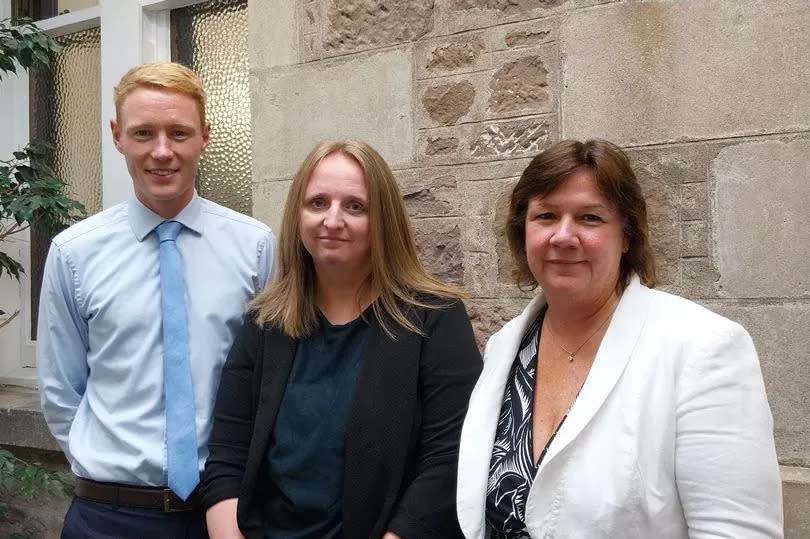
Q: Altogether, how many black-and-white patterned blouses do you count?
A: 1